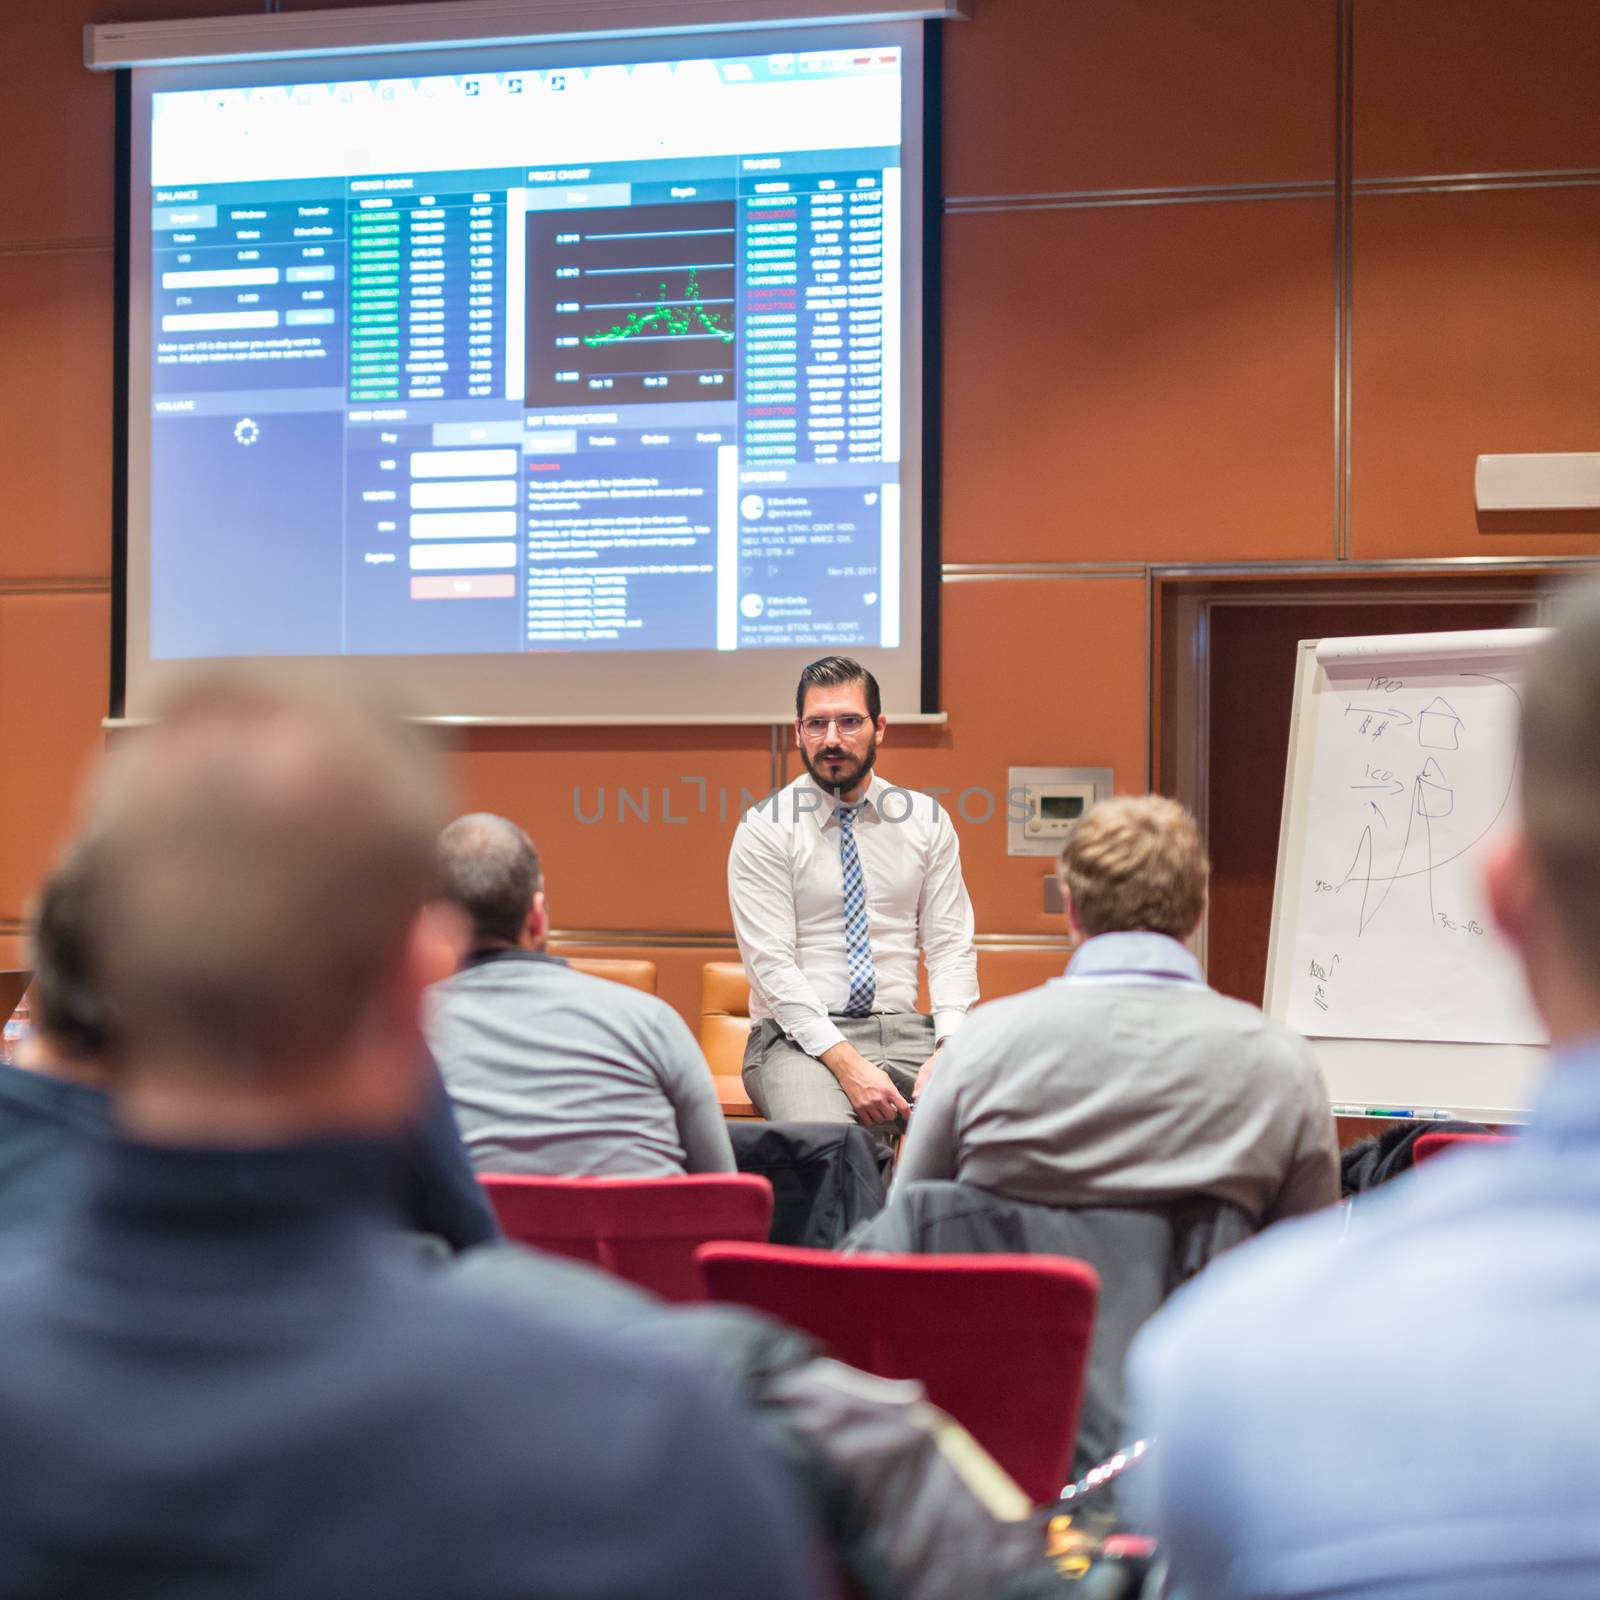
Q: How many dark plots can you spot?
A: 1